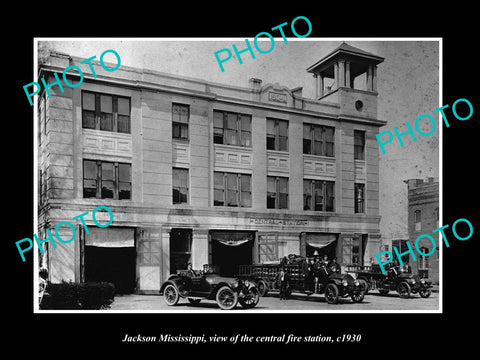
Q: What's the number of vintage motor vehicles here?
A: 3